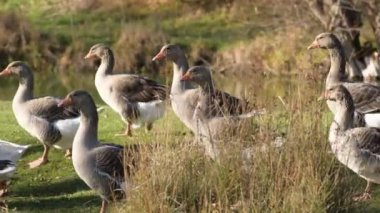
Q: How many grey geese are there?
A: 7